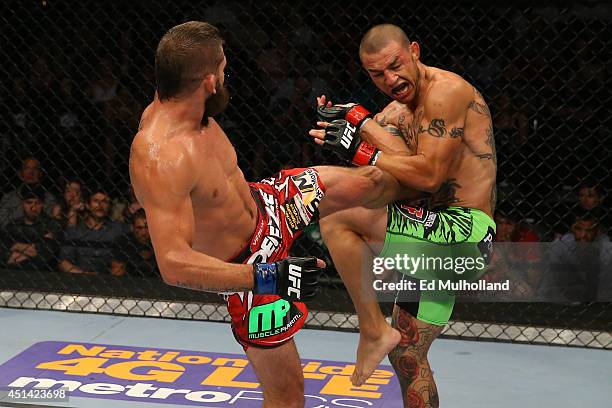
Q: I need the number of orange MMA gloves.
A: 0